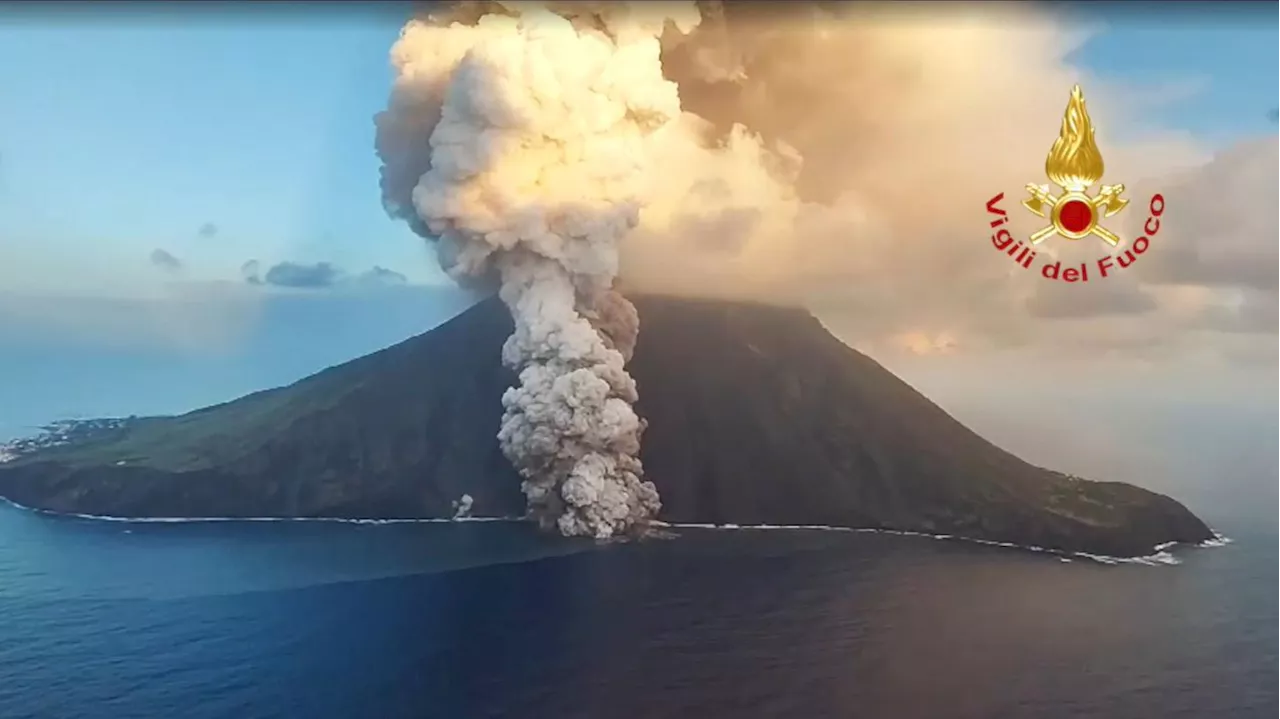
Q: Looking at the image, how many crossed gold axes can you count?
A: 2